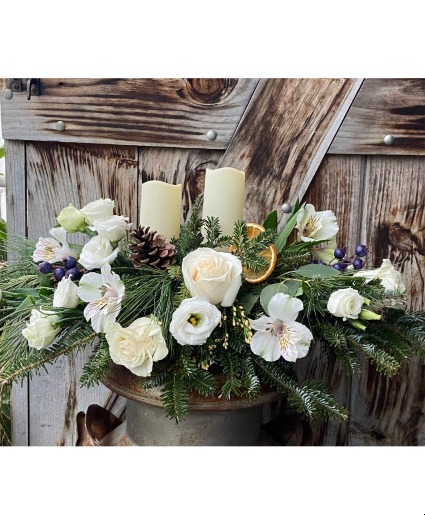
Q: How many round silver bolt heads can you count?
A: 5